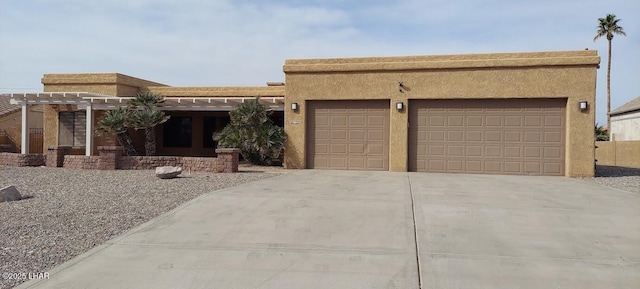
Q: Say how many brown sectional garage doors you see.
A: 2